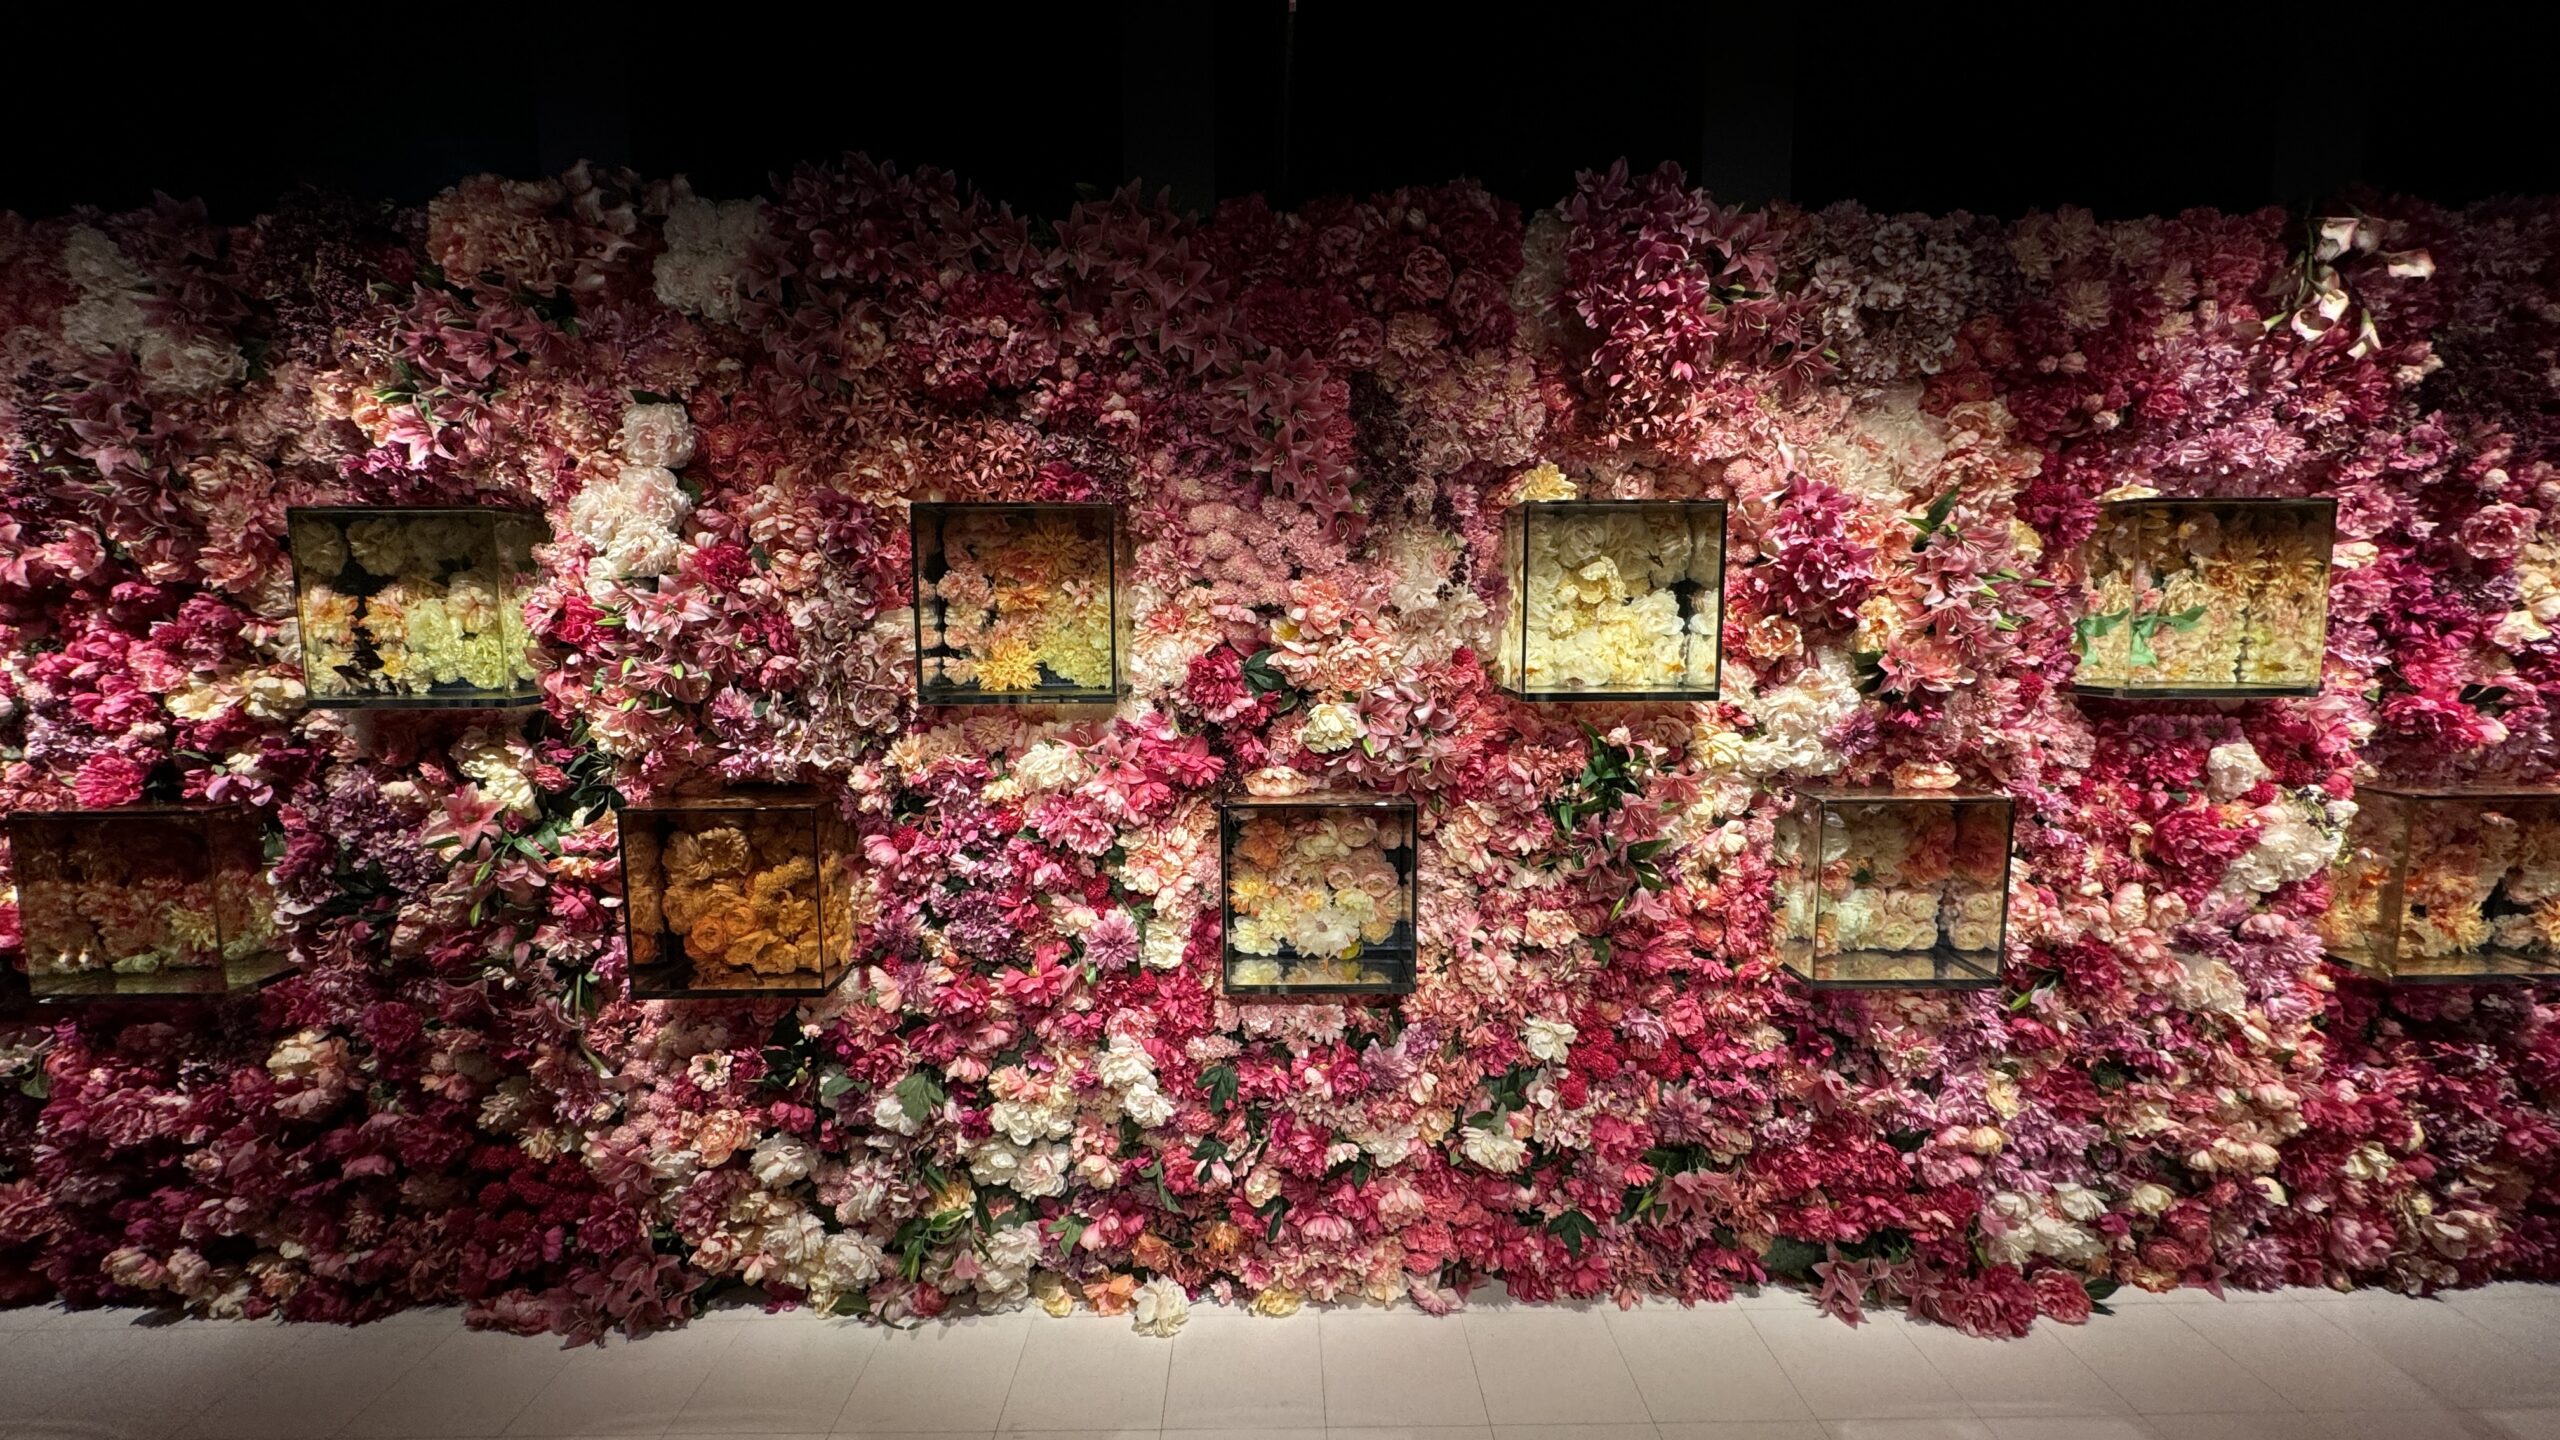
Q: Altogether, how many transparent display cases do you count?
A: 9